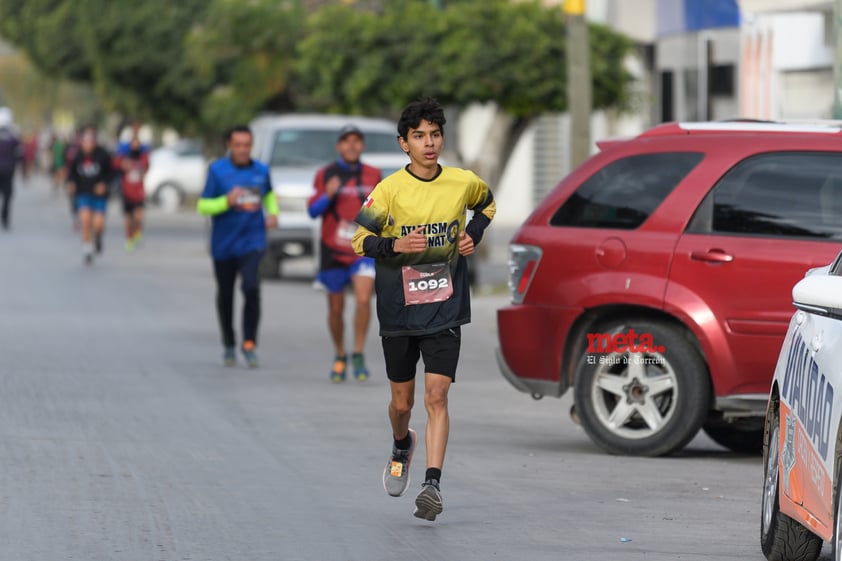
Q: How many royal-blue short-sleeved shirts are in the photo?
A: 1